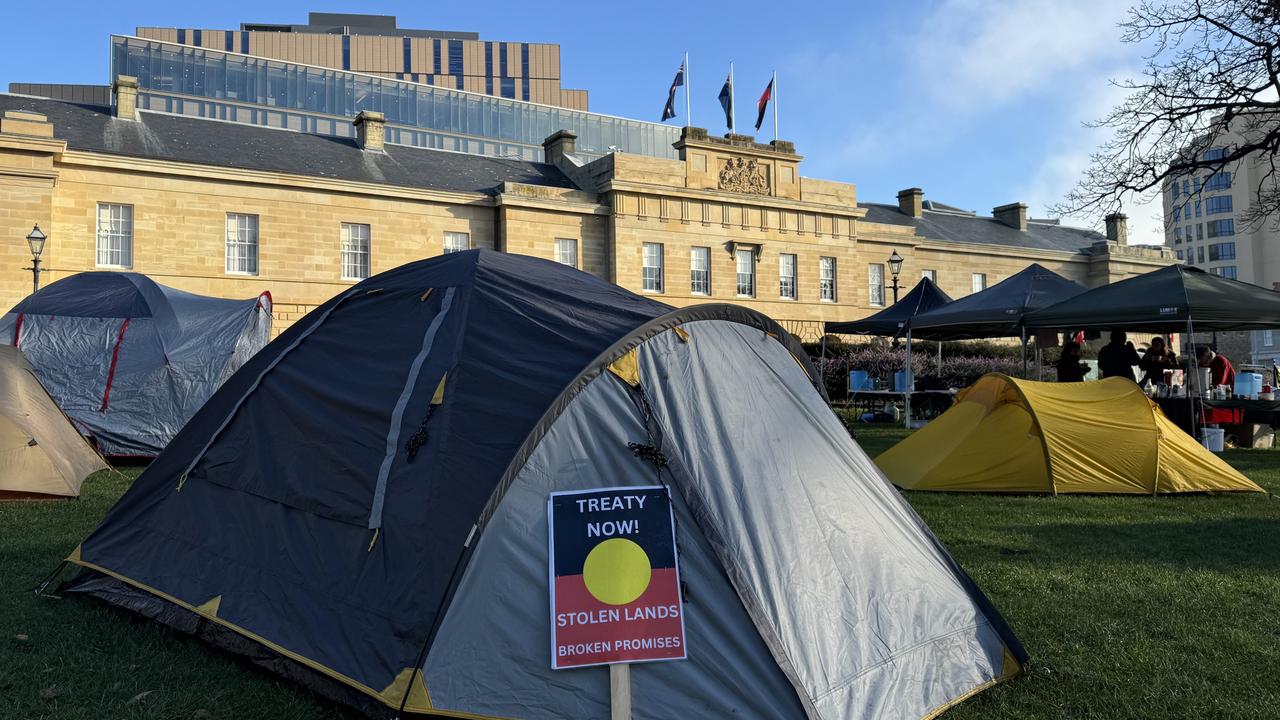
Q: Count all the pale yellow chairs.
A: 0